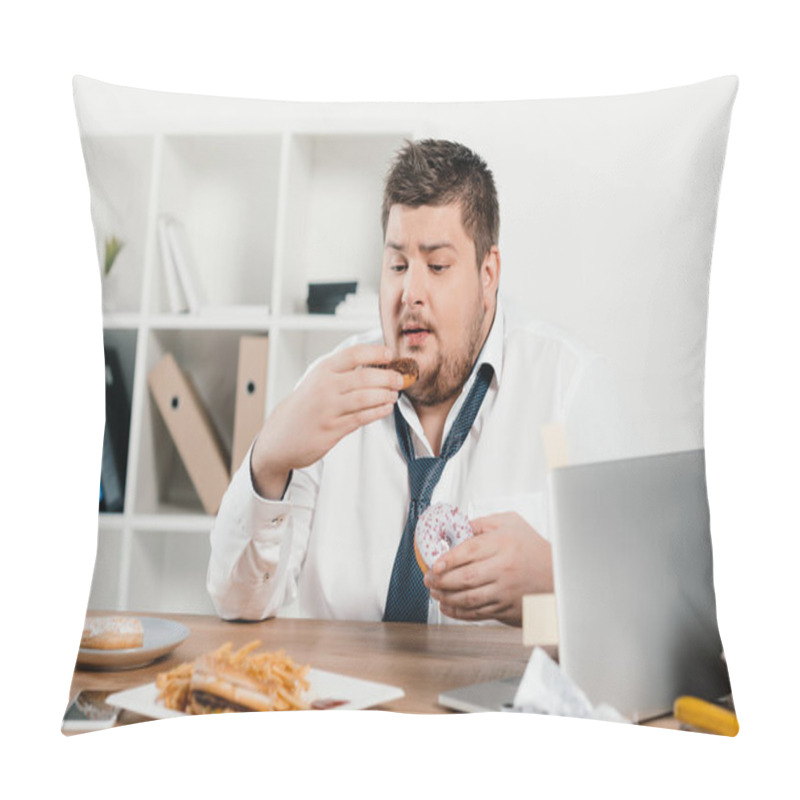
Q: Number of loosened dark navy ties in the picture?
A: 1